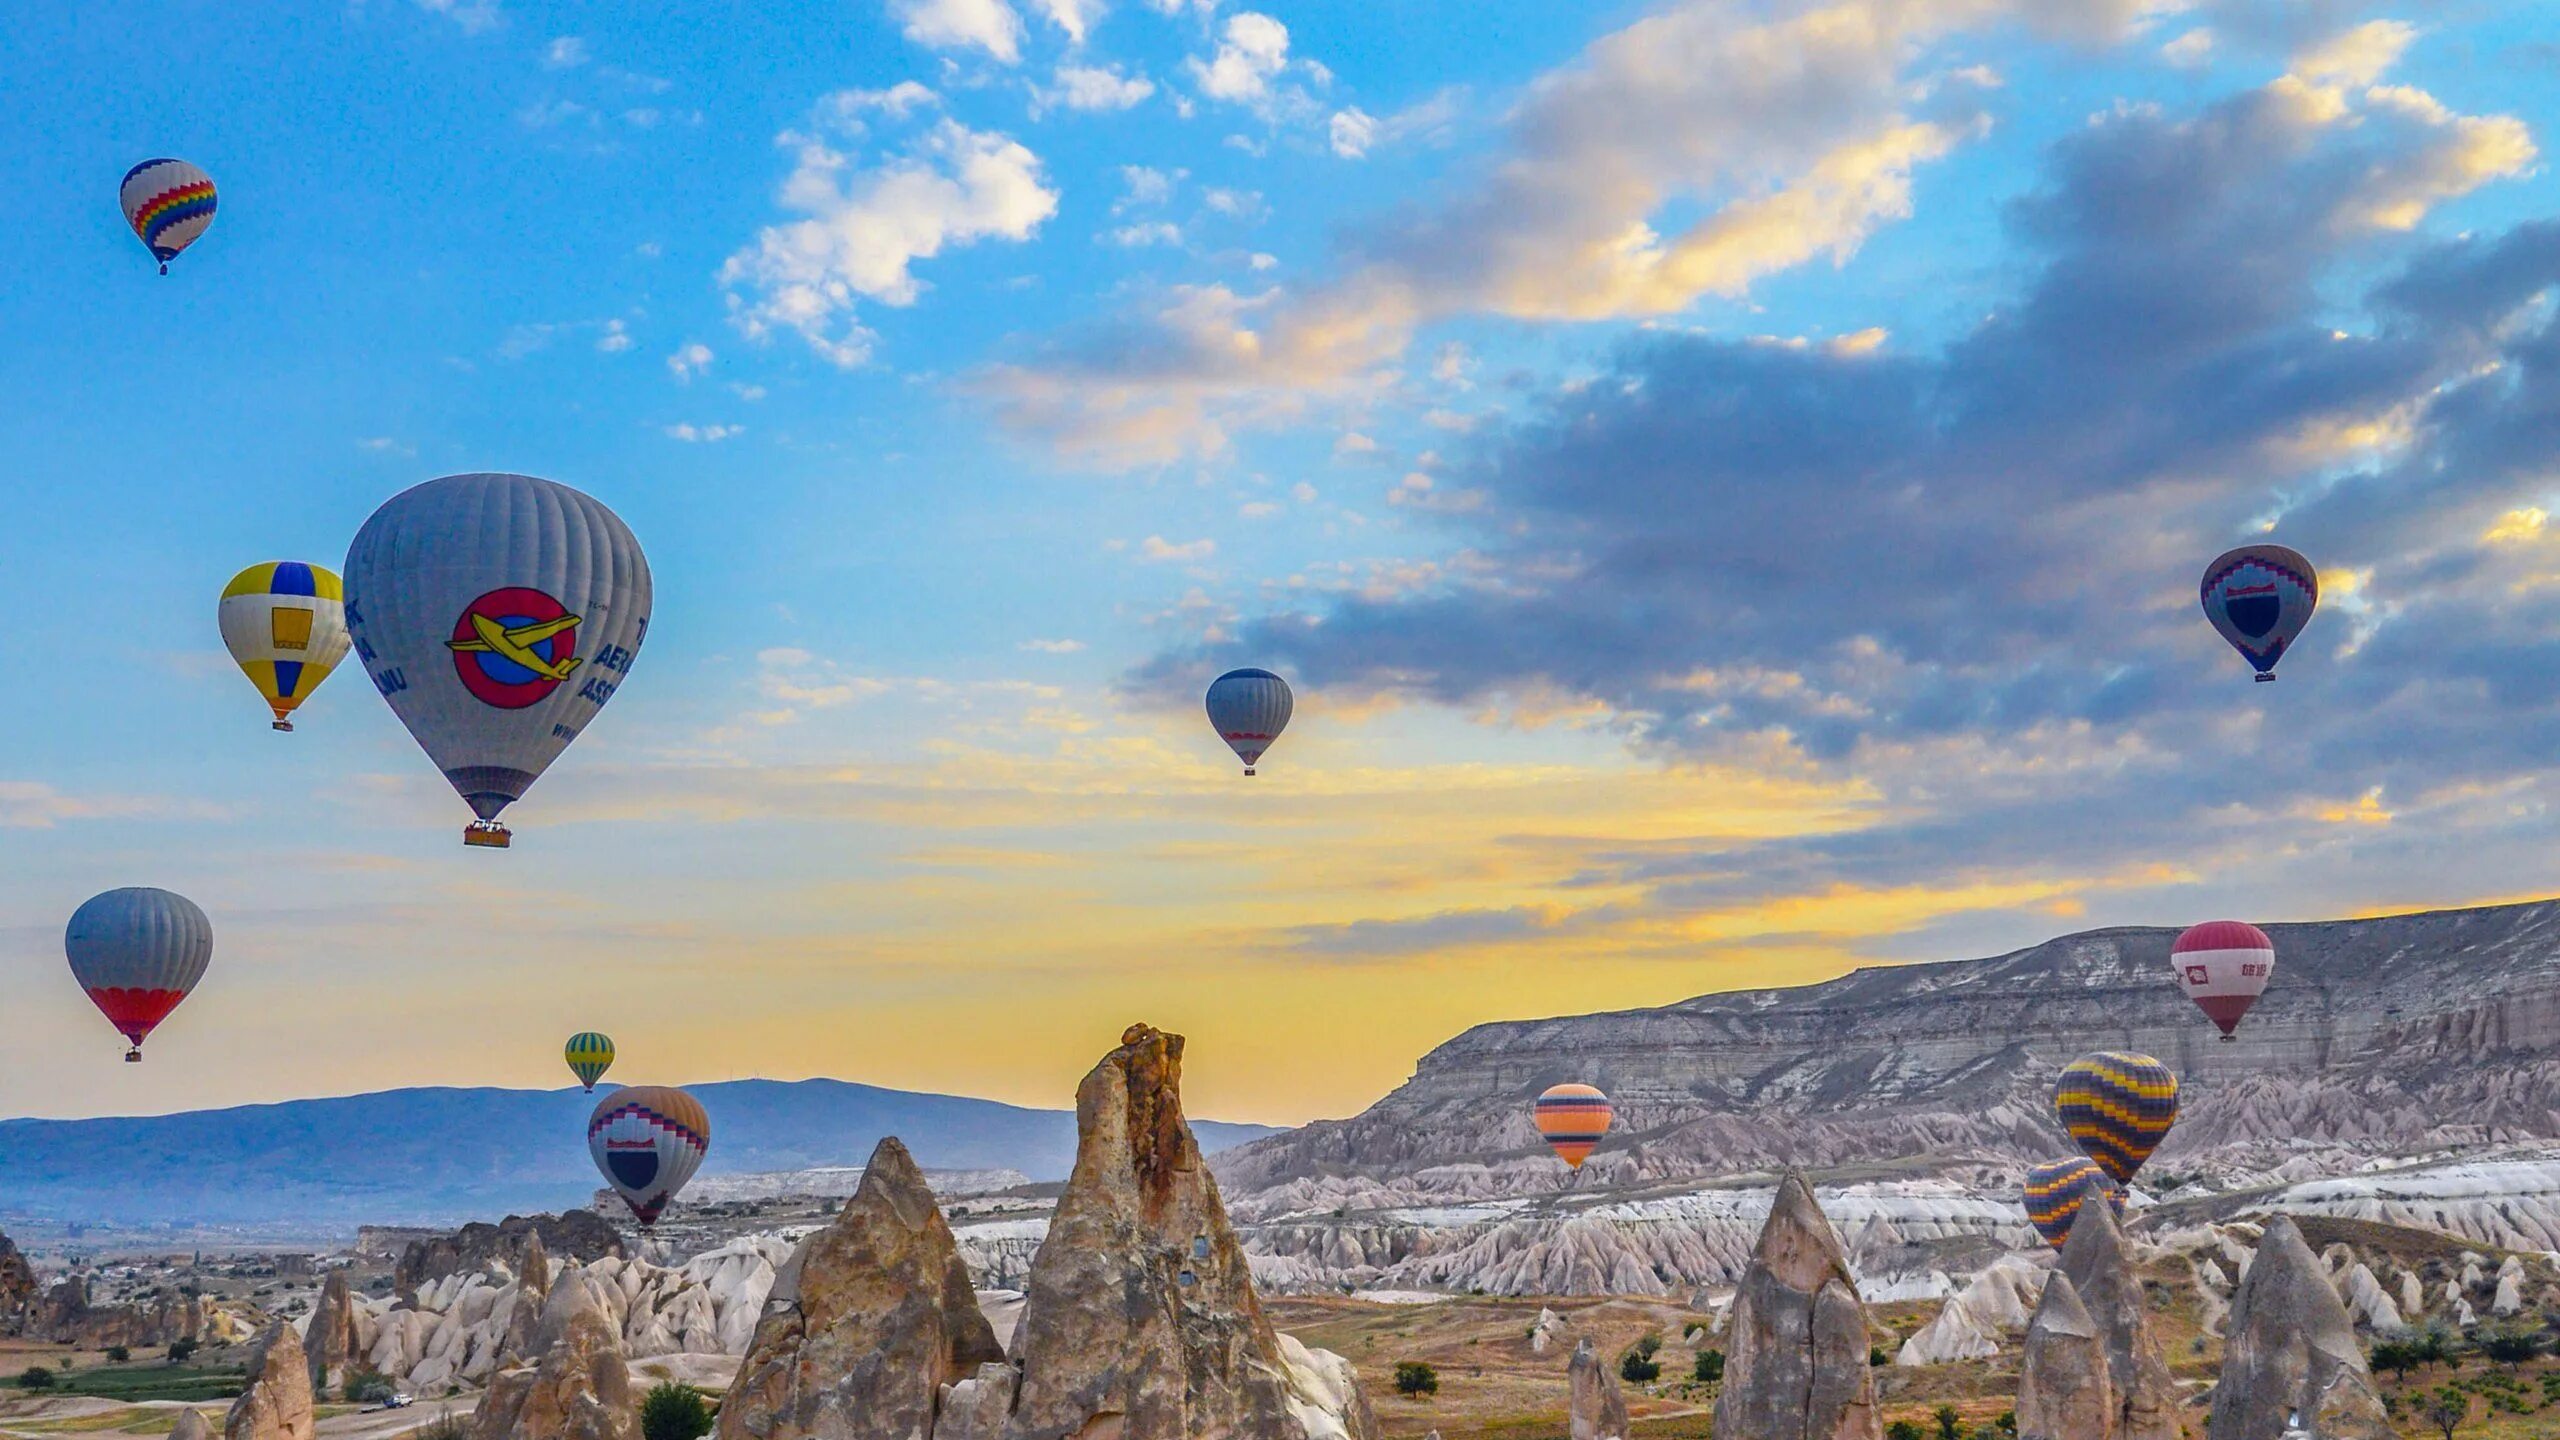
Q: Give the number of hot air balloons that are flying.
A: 12